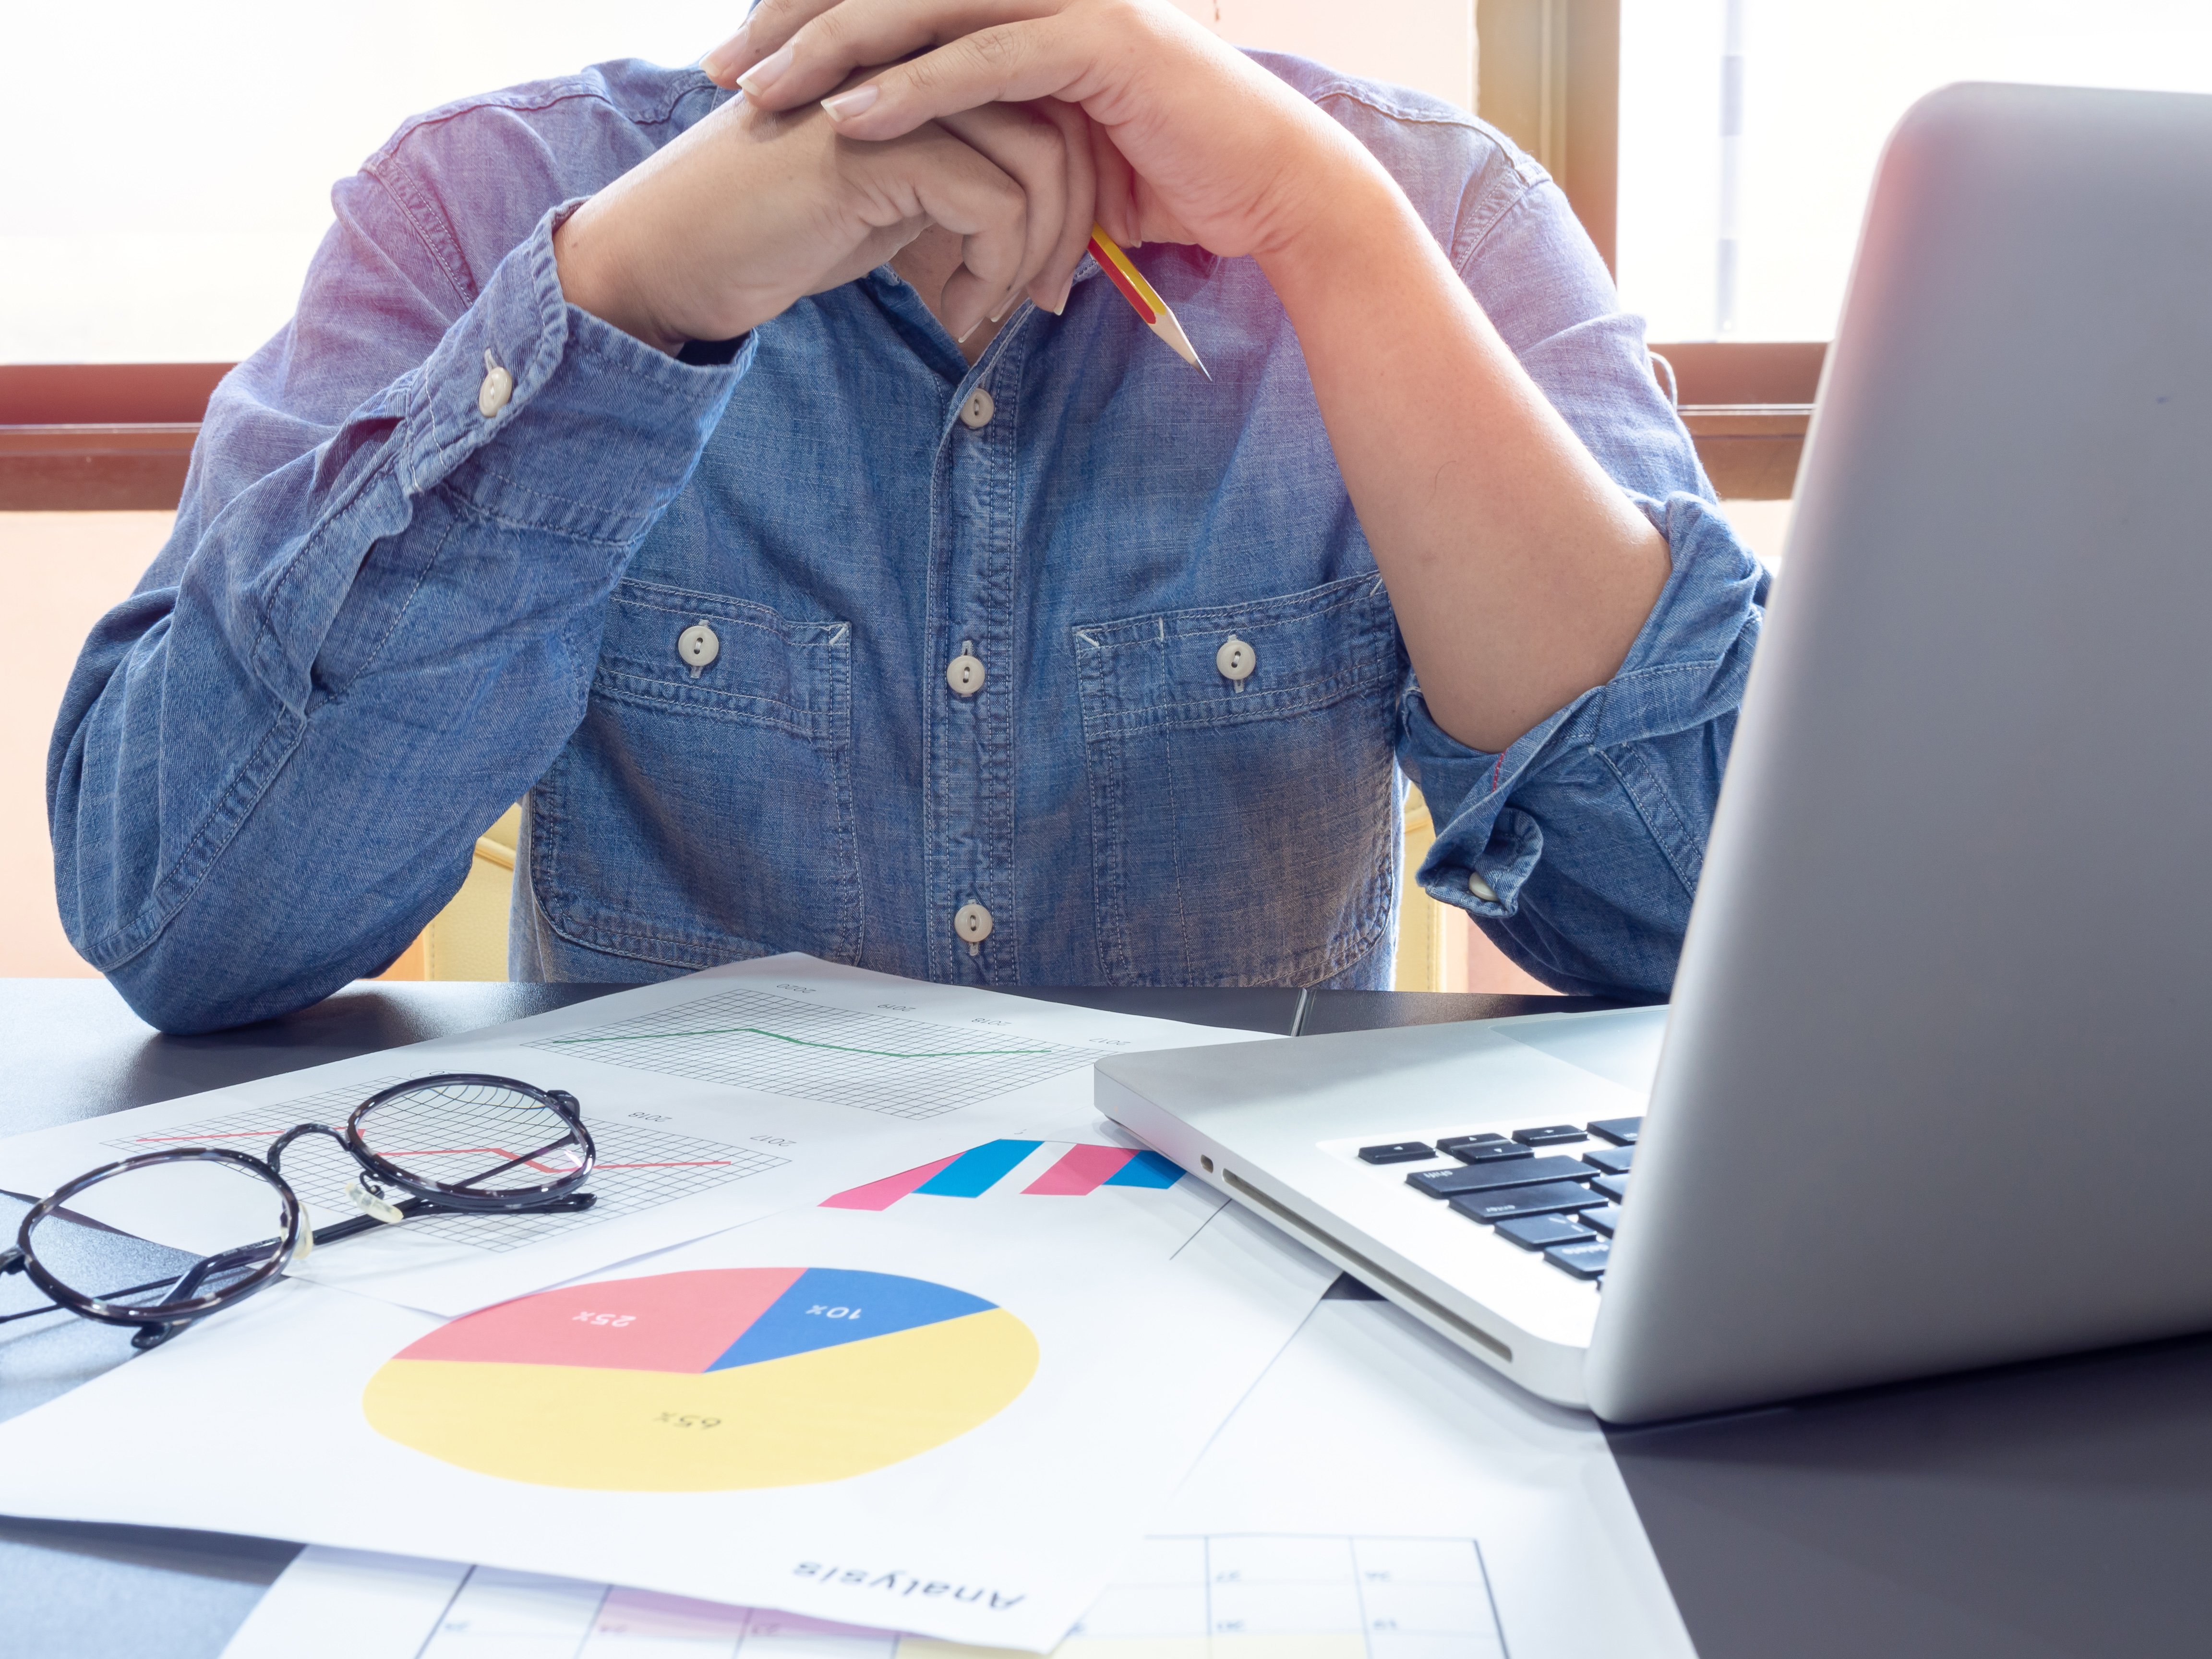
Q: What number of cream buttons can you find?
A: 7